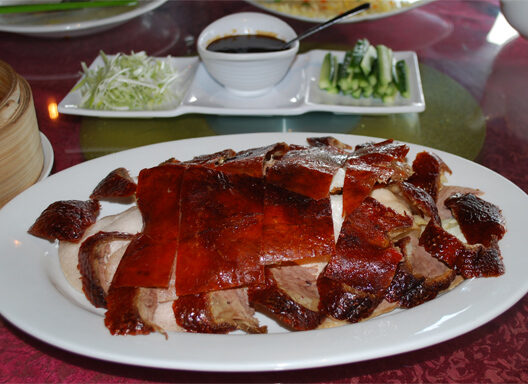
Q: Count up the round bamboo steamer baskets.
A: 1